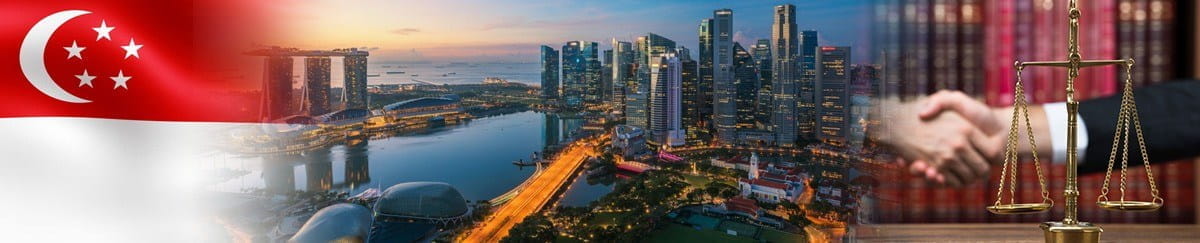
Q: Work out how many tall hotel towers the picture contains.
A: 3